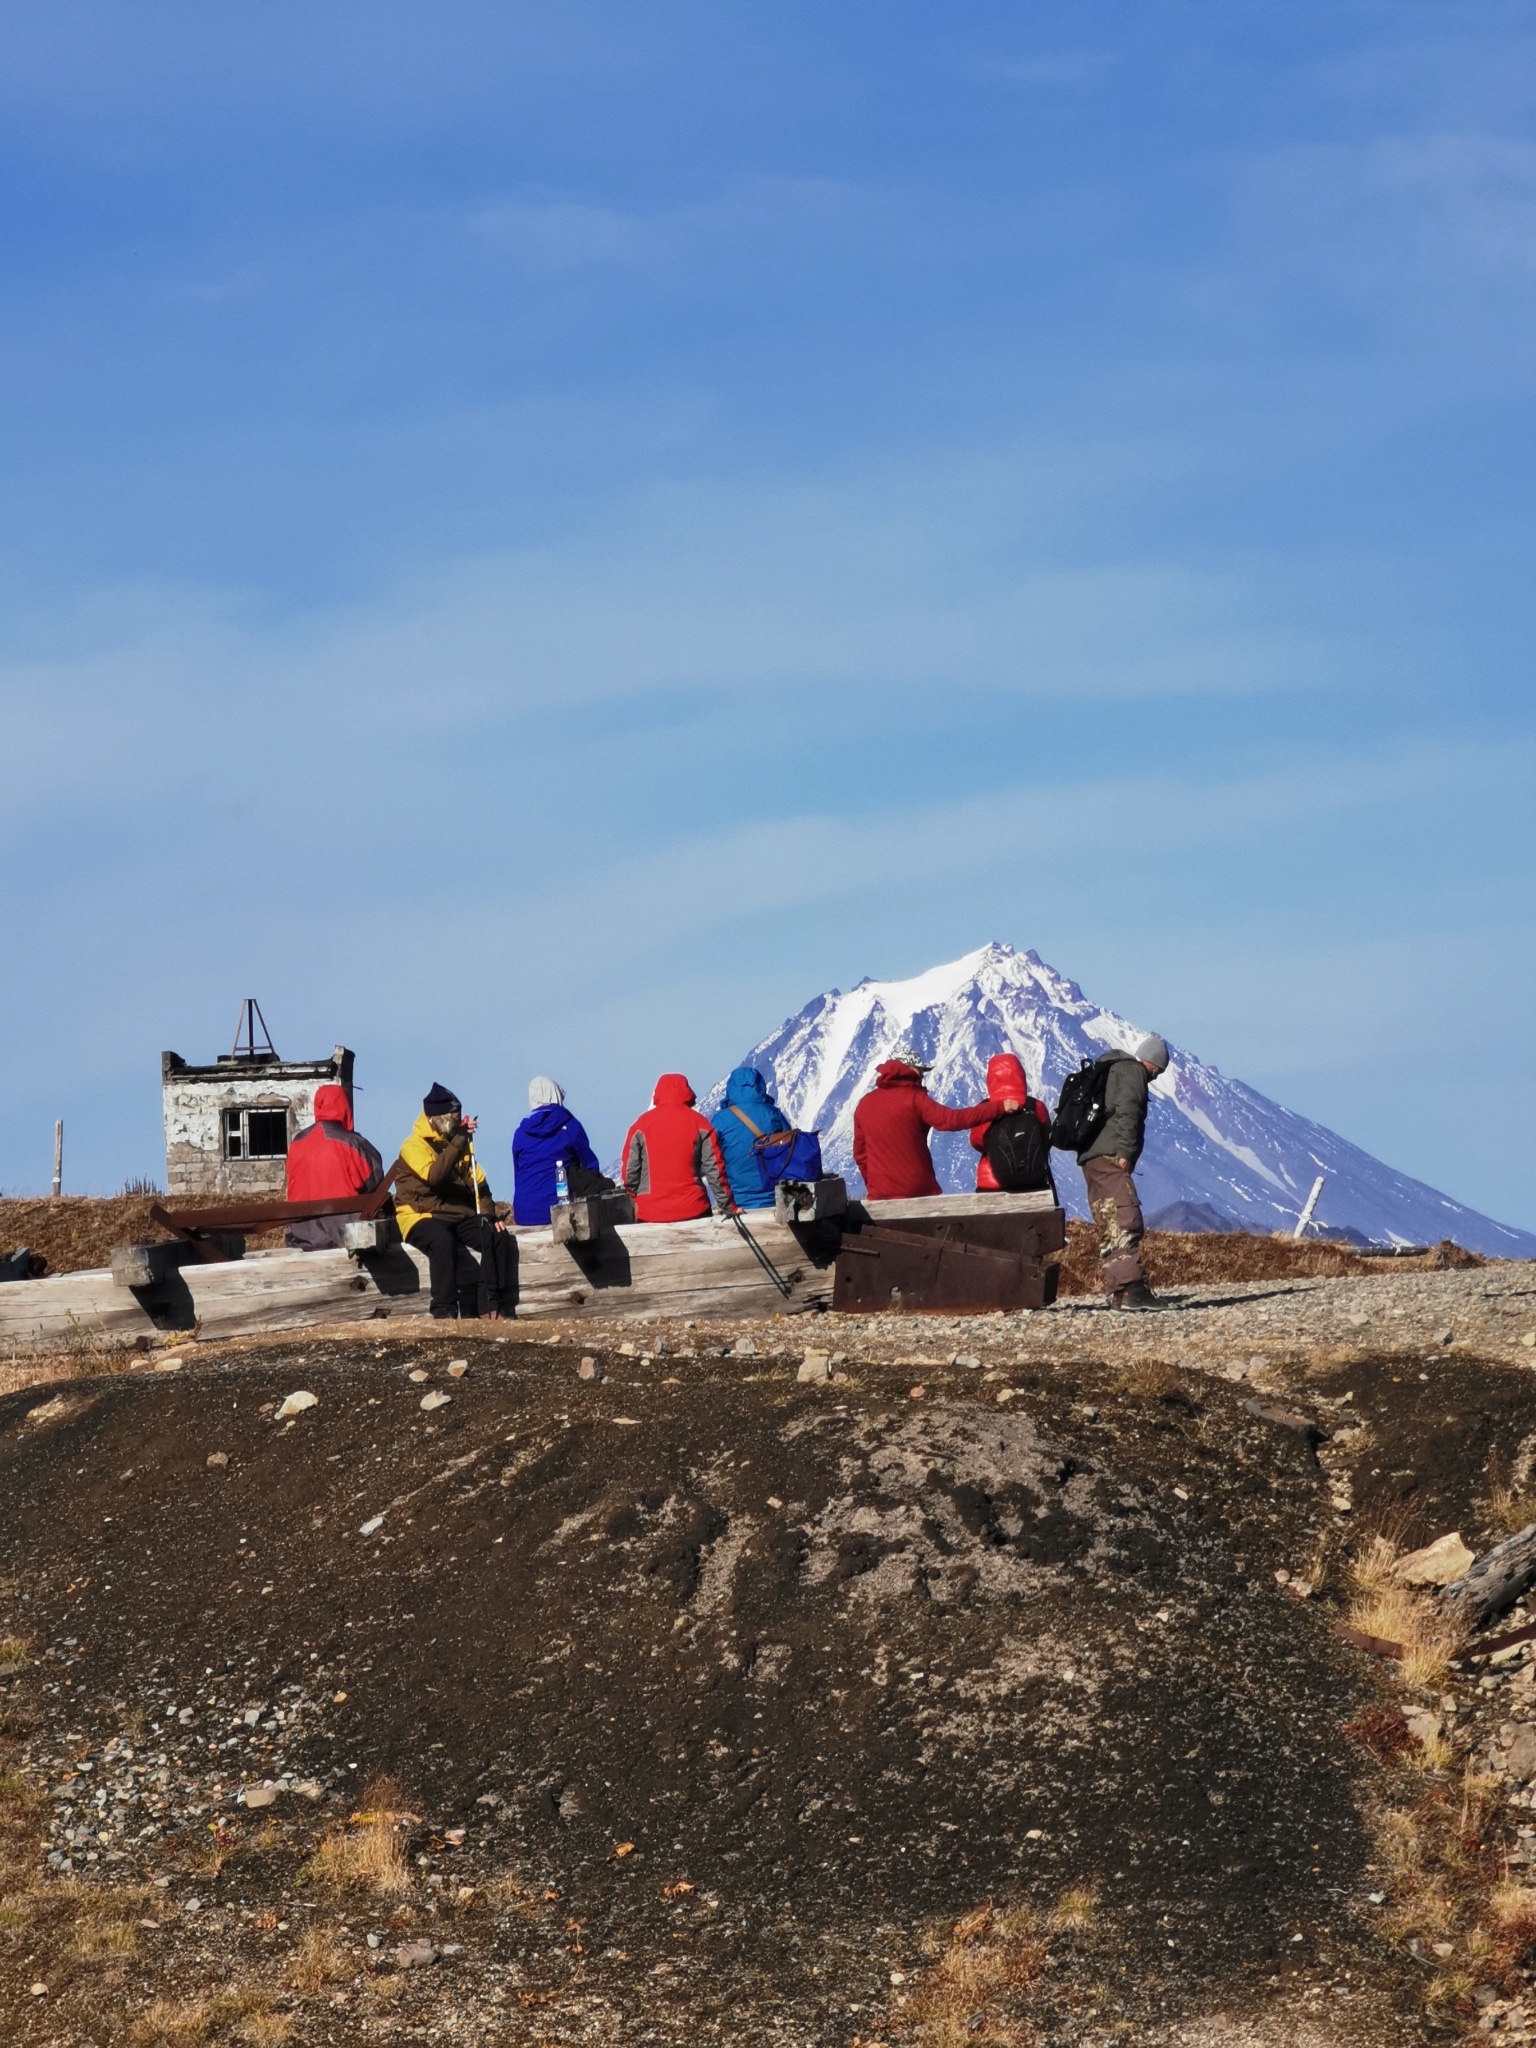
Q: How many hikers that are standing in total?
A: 1